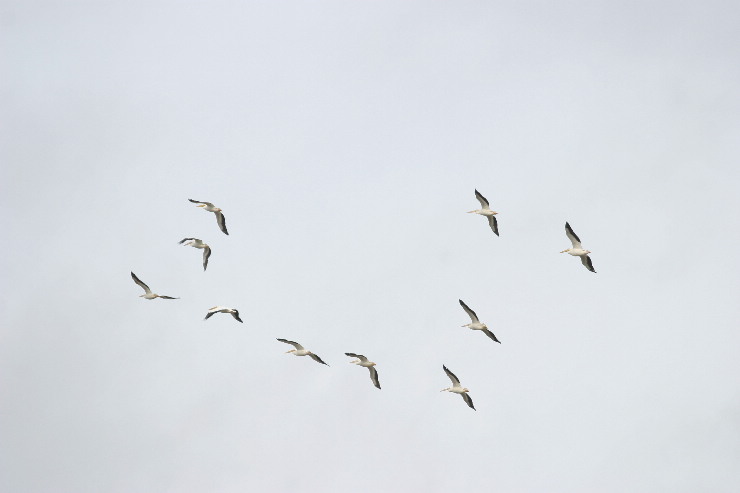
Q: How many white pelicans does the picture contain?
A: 10